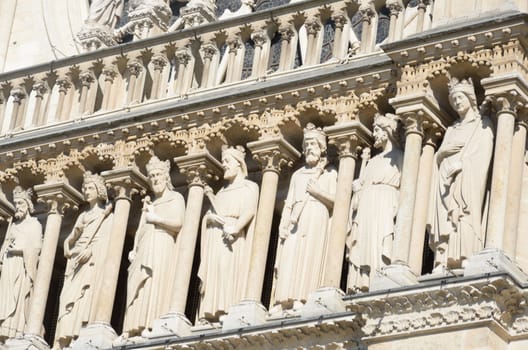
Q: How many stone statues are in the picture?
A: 7